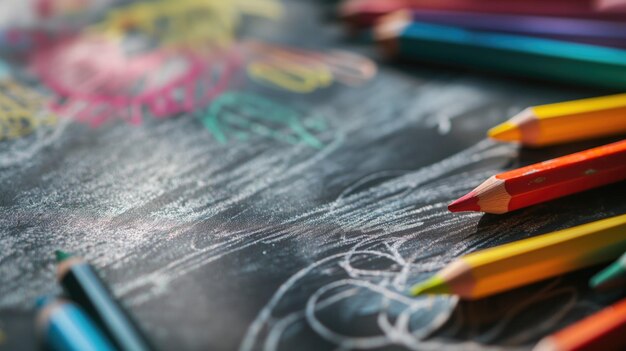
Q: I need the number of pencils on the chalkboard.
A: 10